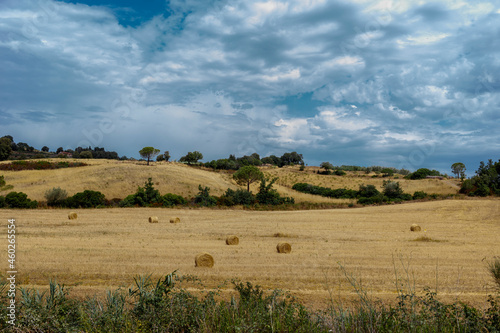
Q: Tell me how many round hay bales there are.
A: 7